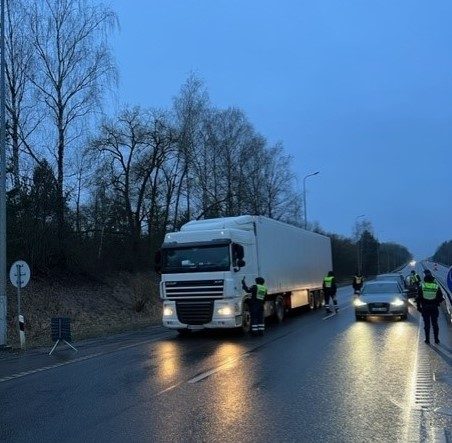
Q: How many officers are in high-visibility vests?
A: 5